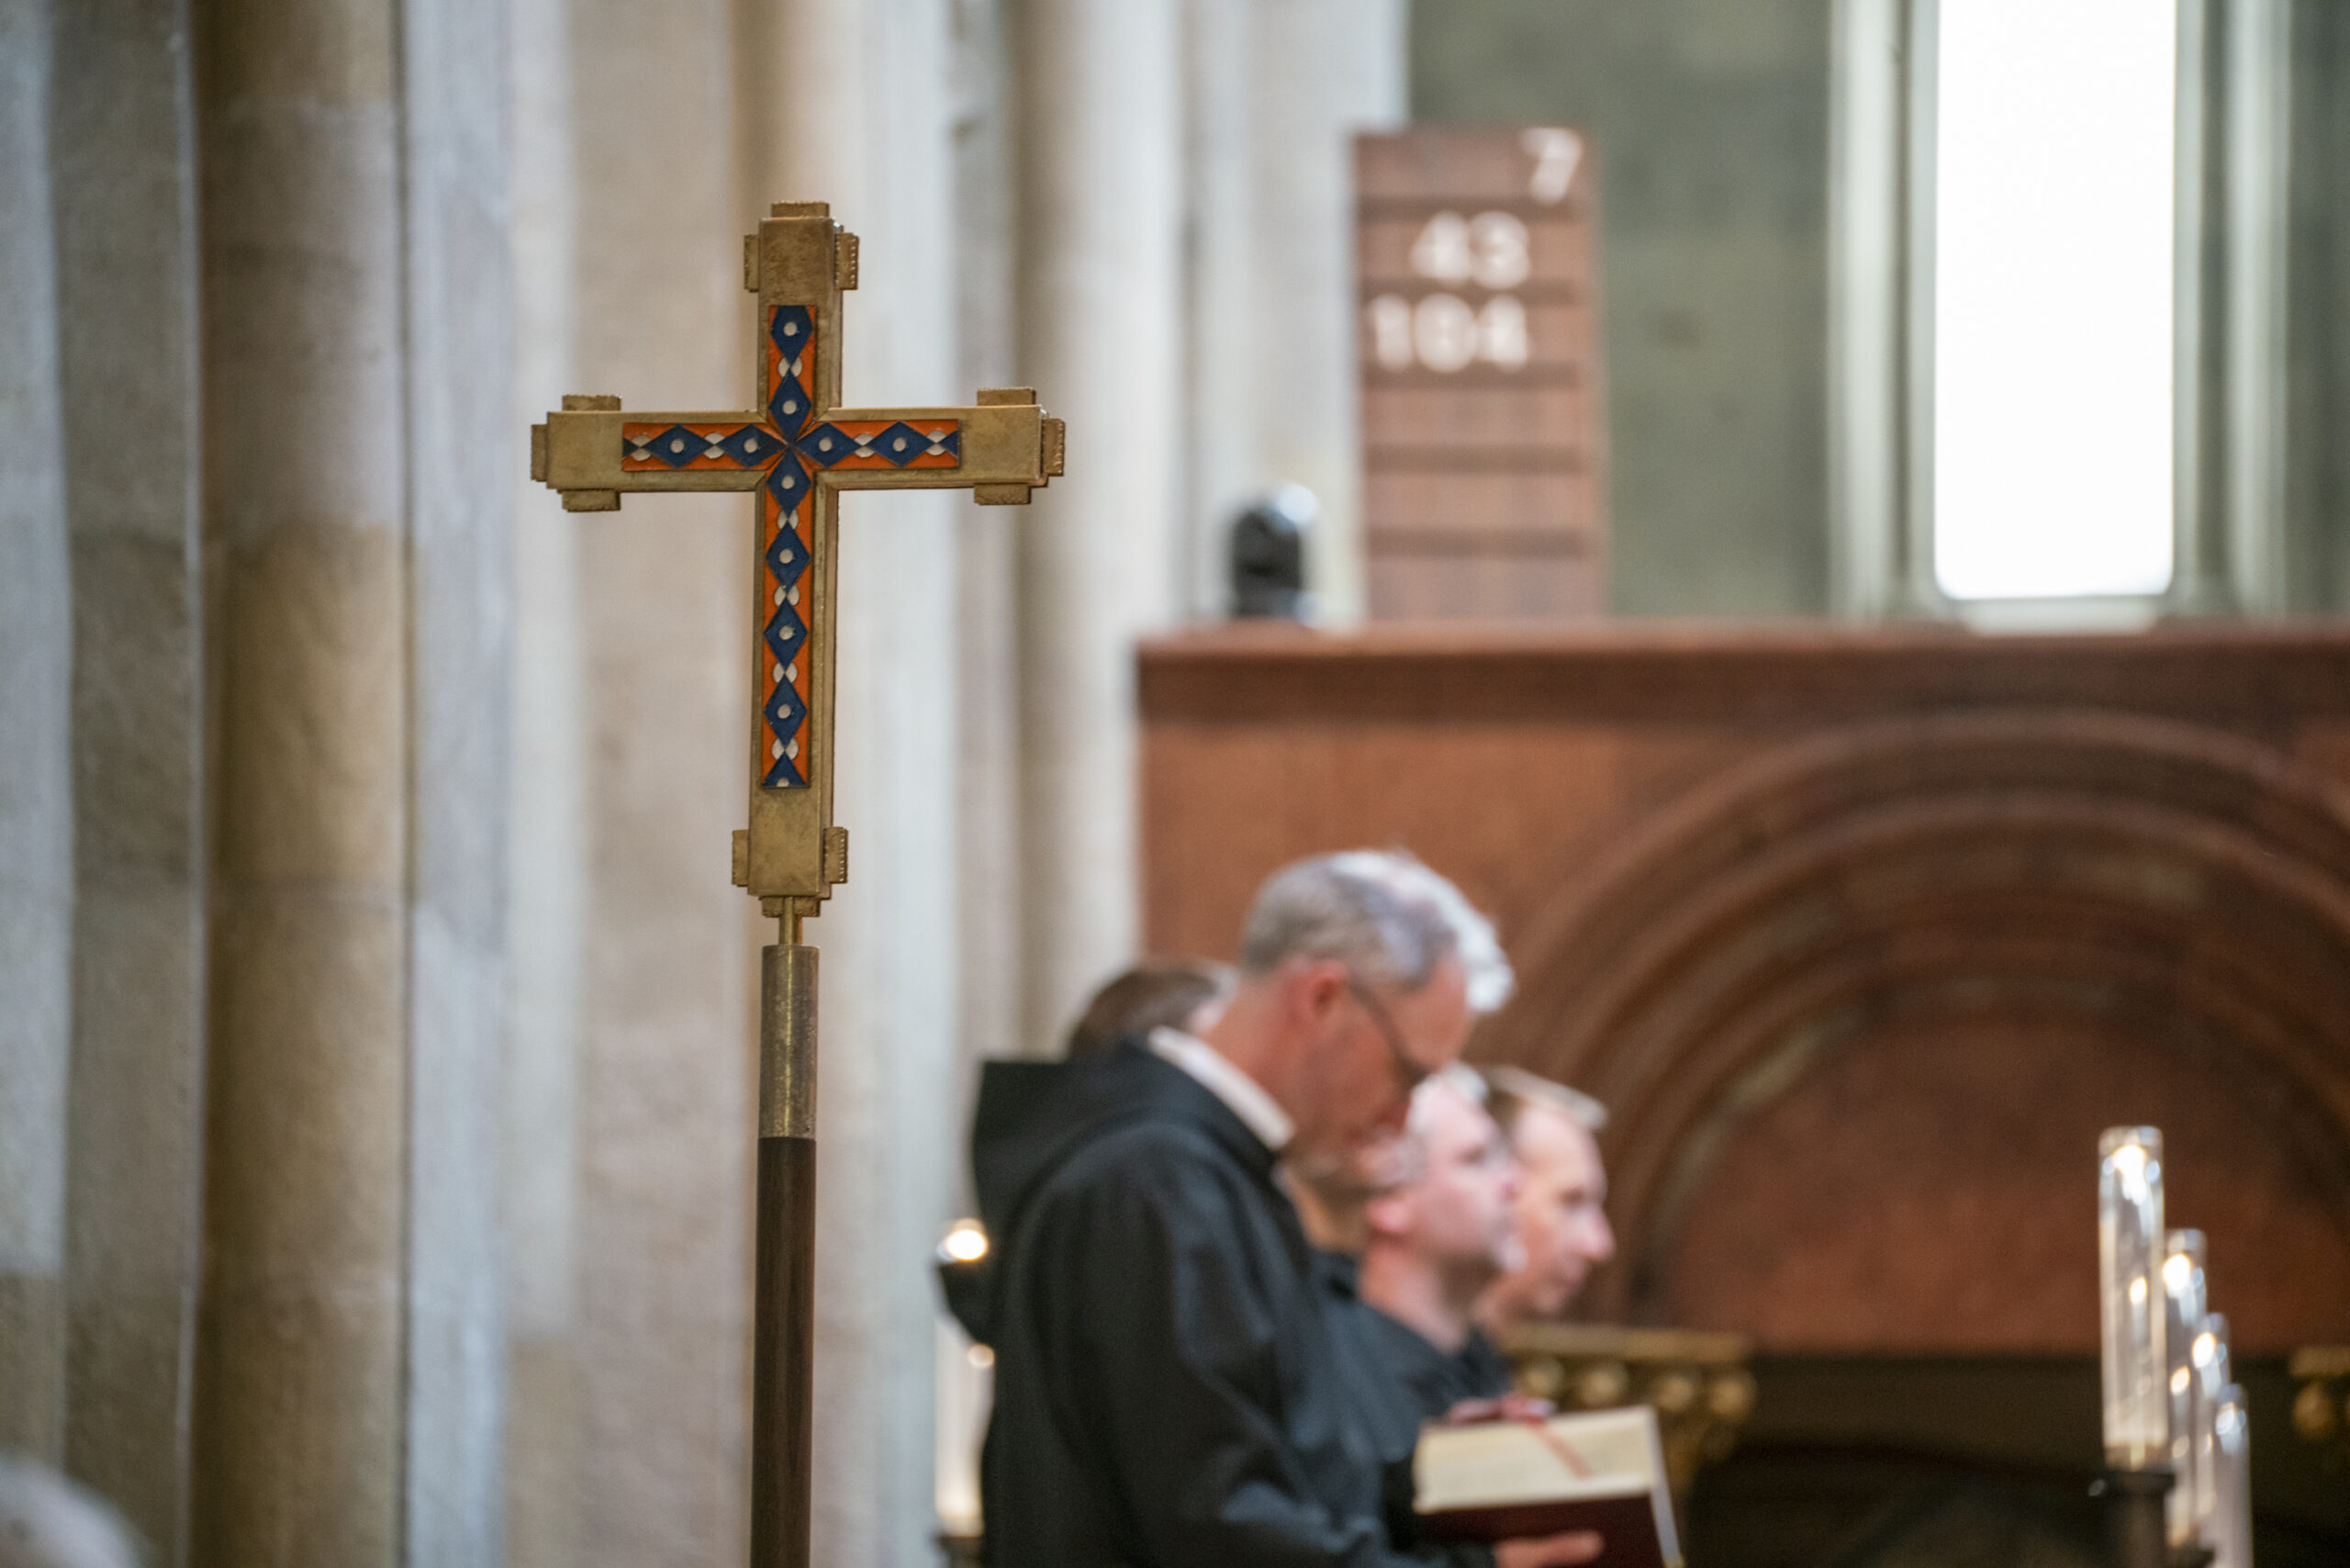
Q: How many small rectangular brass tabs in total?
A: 12